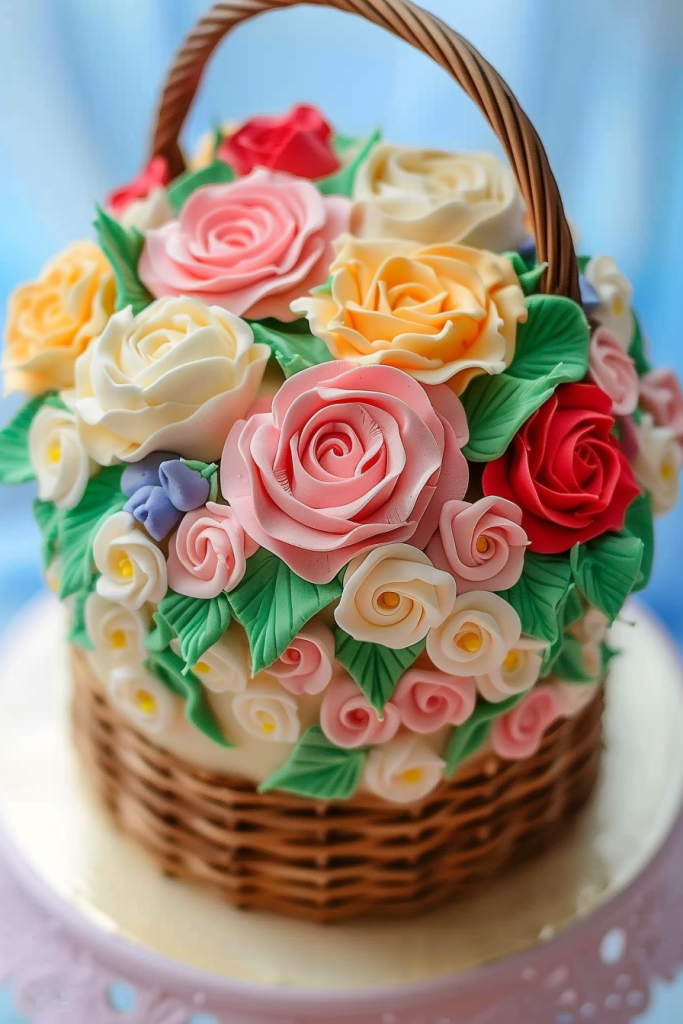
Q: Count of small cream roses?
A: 12